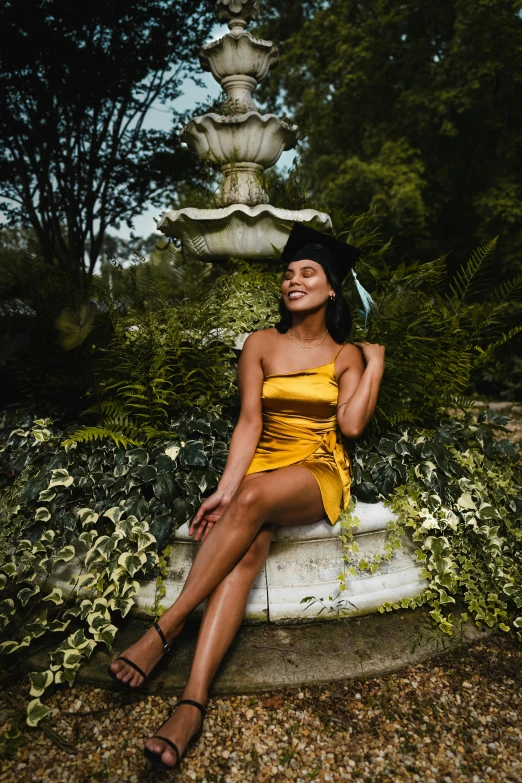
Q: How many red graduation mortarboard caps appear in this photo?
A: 0